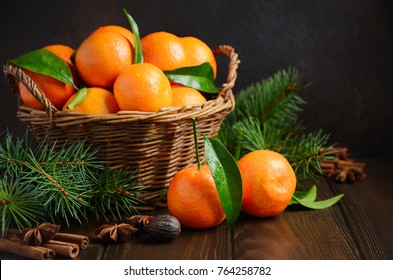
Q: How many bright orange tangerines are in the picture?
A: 11